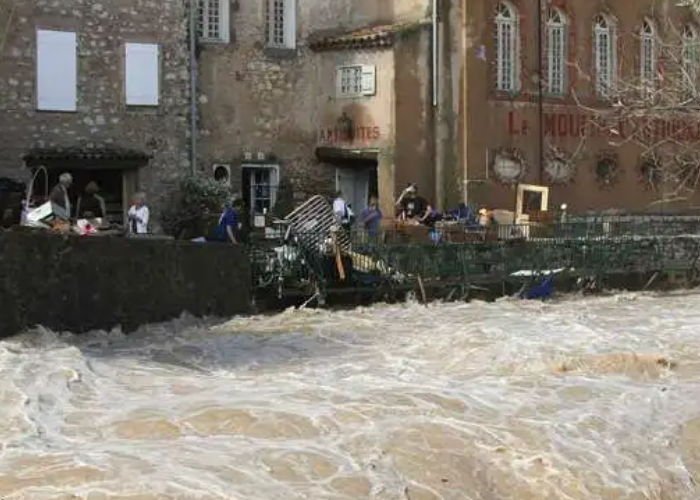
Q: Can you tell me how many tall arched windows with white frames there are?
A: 5